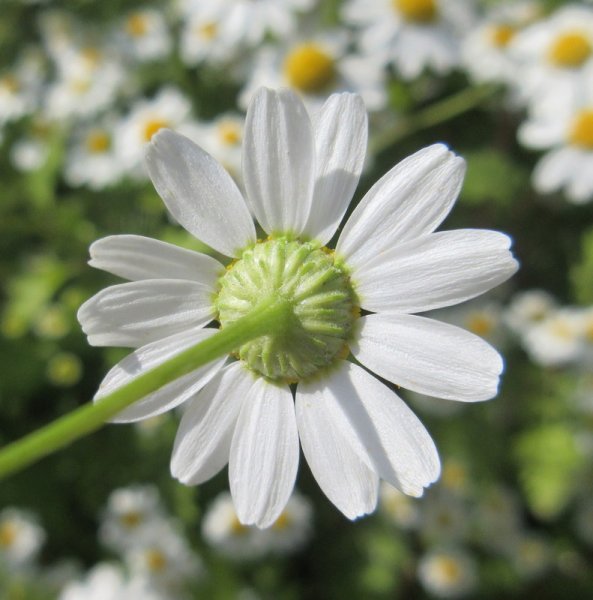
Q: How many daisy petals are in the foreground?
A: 13